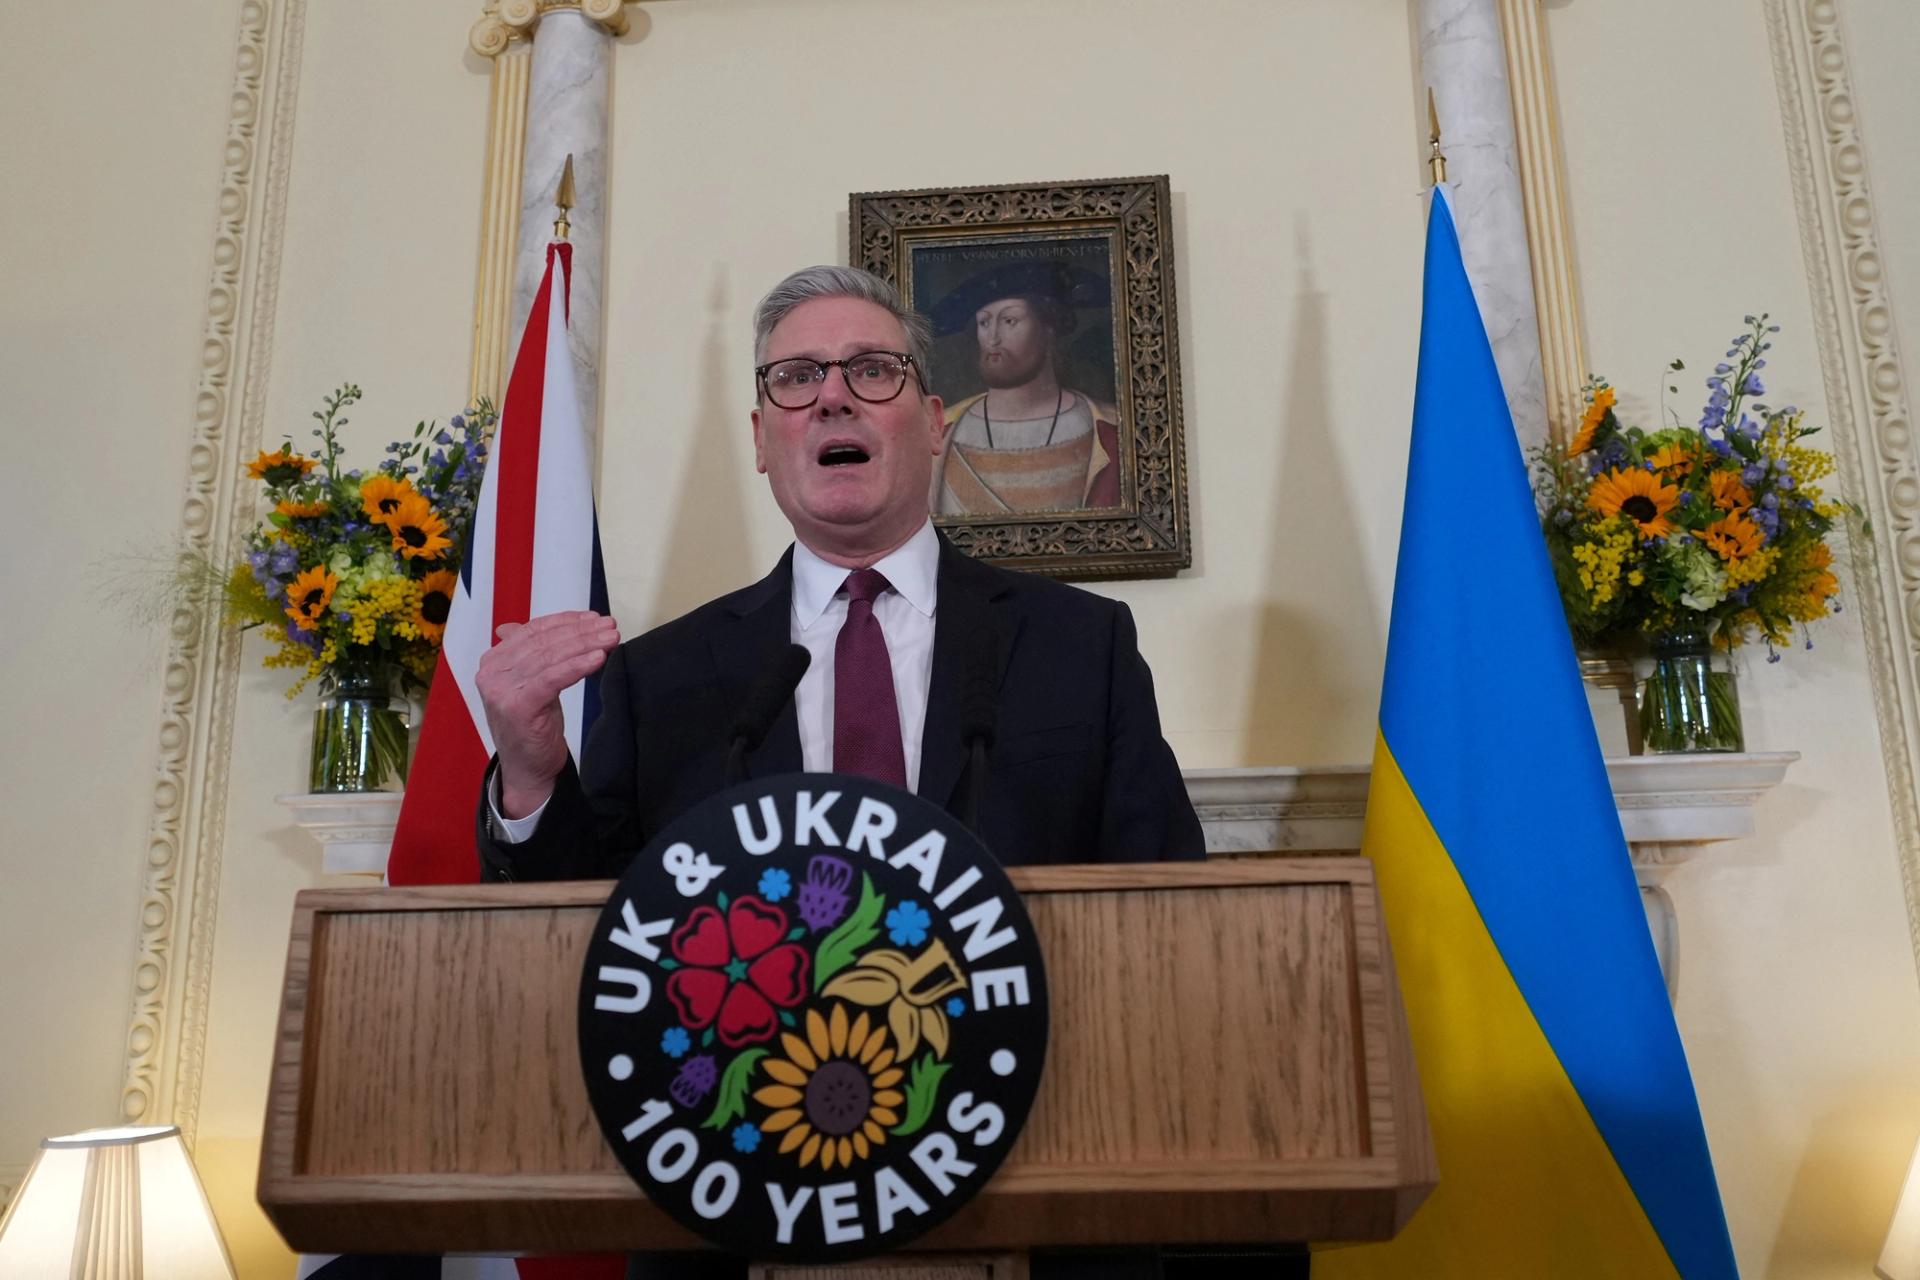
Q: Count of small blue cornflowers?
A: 5